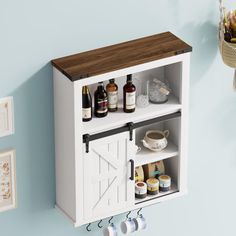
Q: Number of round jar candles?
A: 3